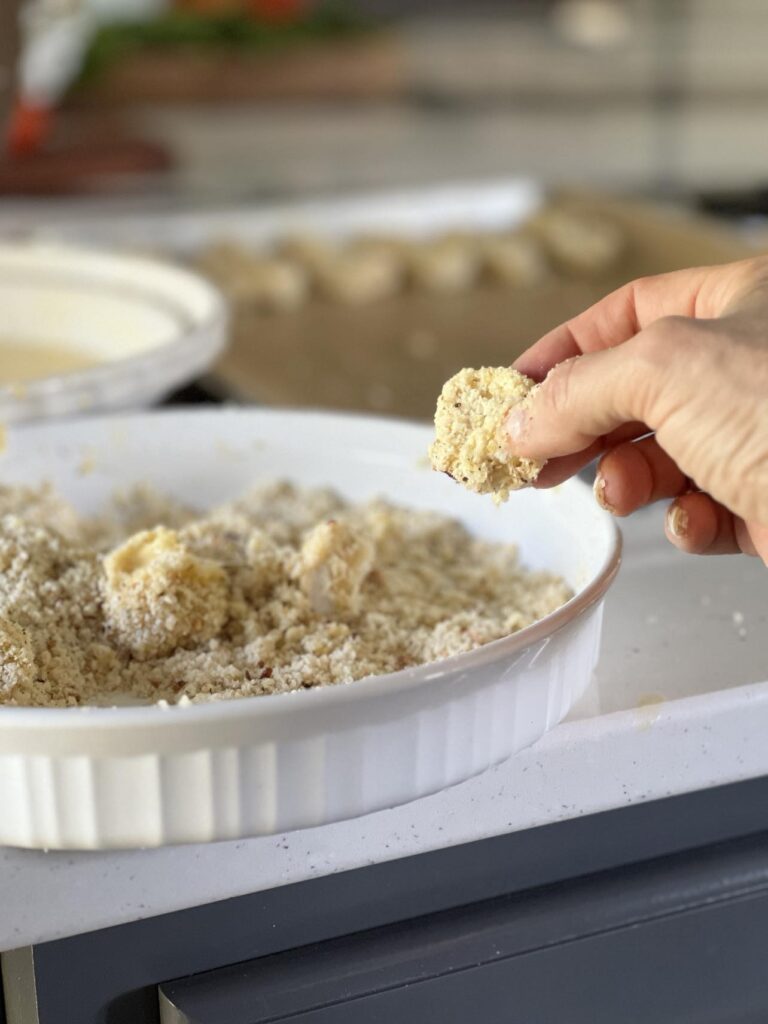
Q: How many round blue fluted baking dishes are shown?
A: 0